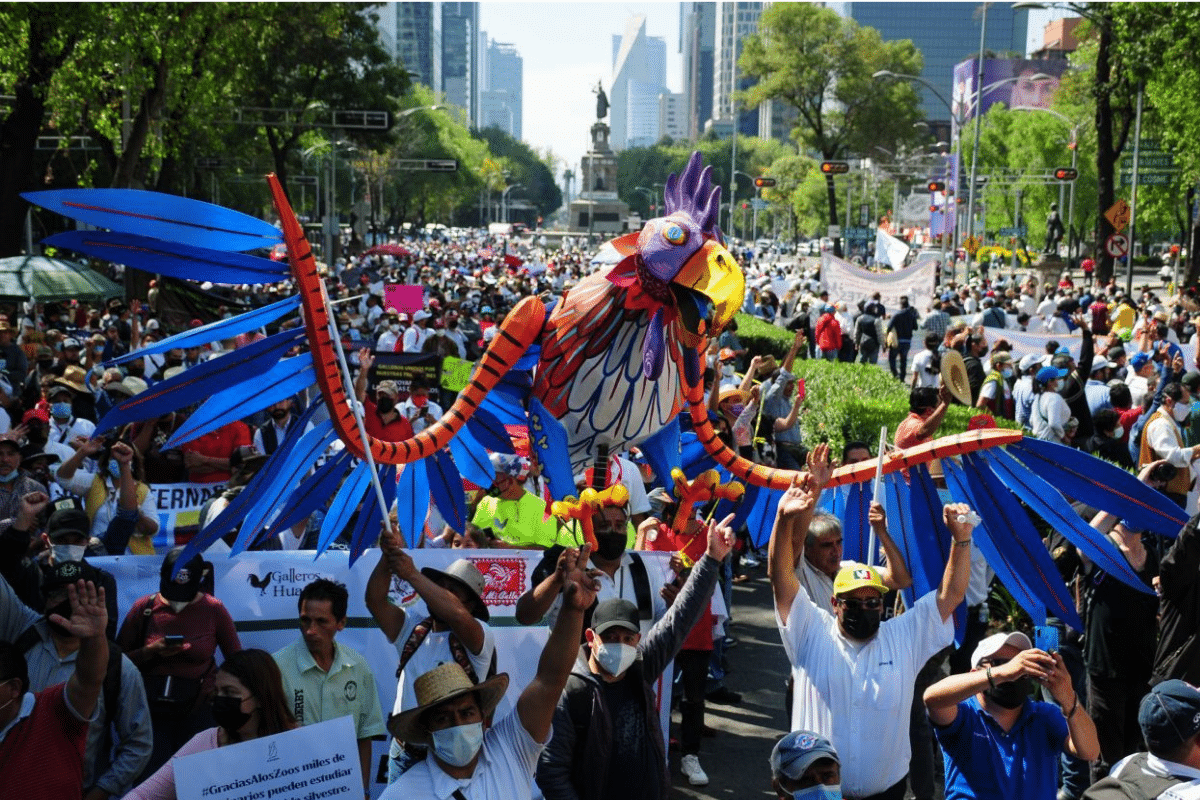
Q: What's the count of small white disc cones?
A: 0